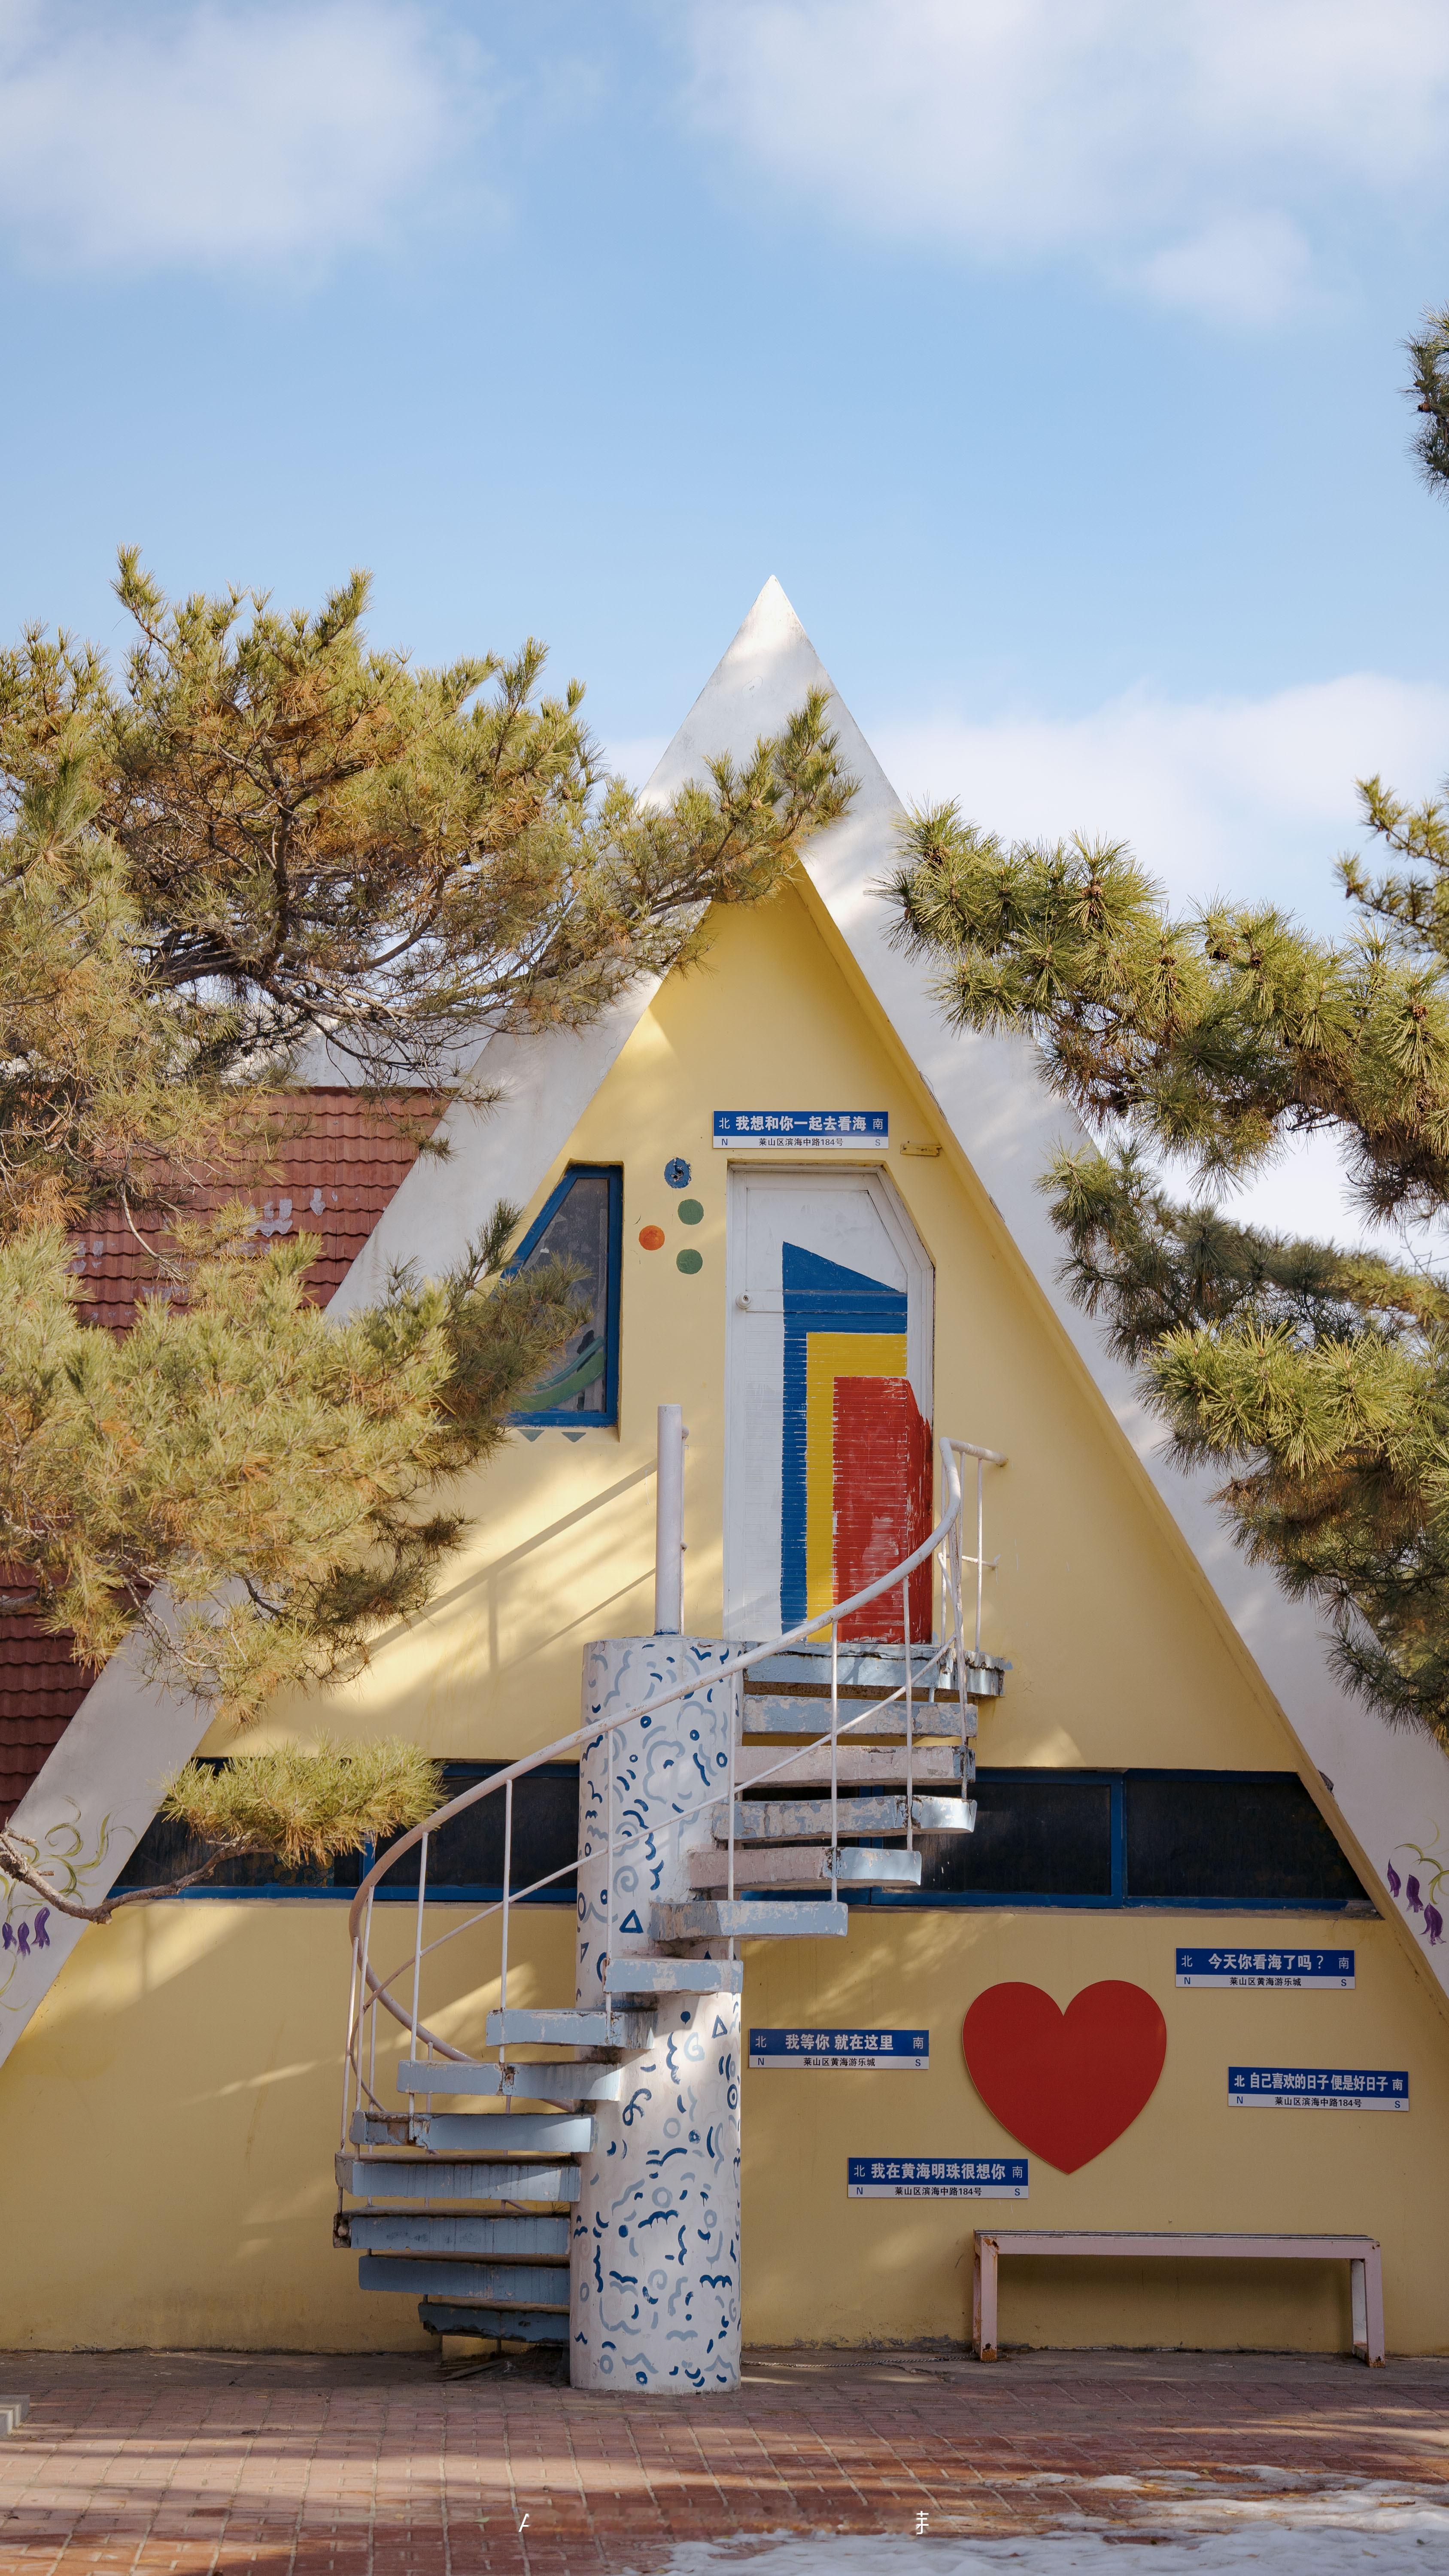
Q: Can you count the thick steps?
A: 14